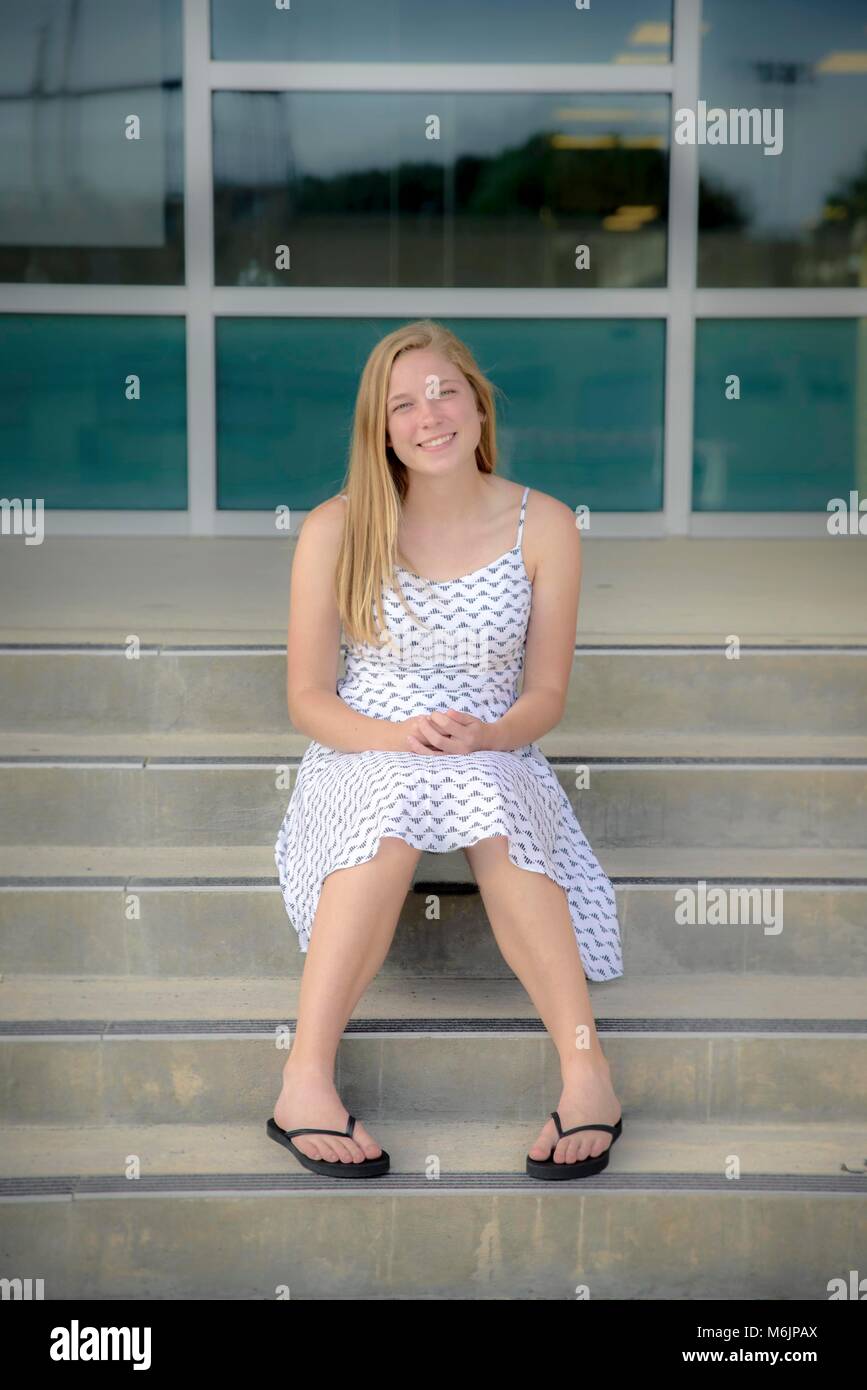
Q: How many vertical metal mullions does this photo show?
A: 2